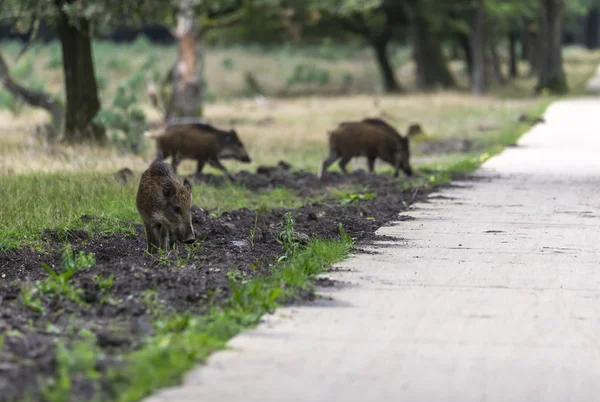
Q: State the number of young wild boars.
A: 3